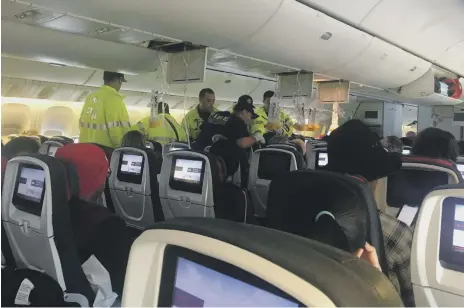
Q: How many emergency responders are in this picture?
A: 5